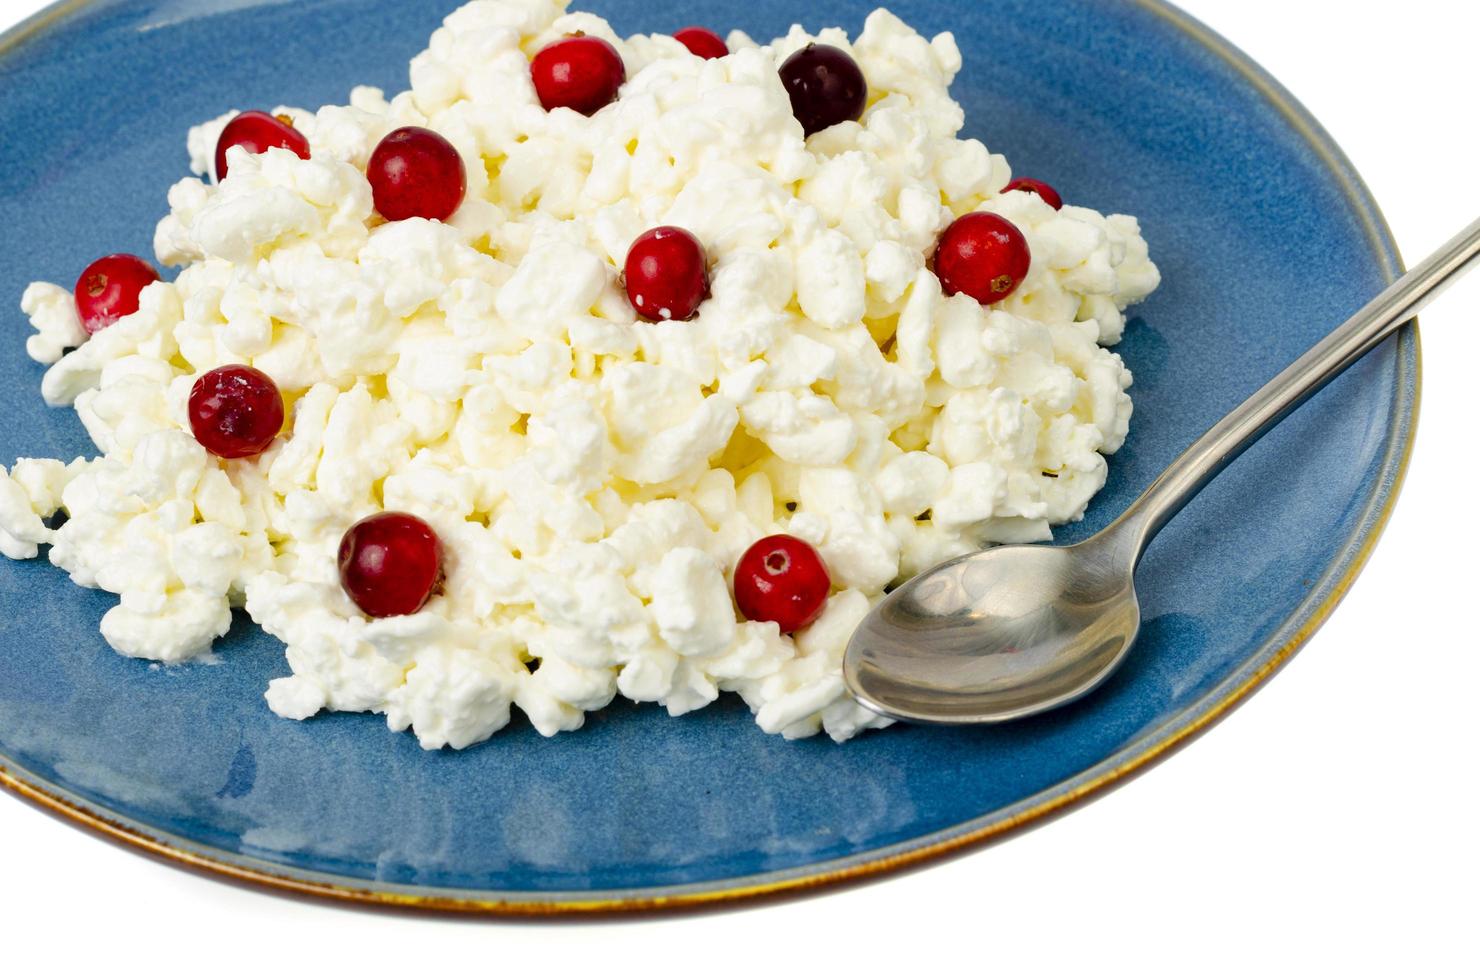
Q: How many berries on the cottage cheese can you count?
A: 12